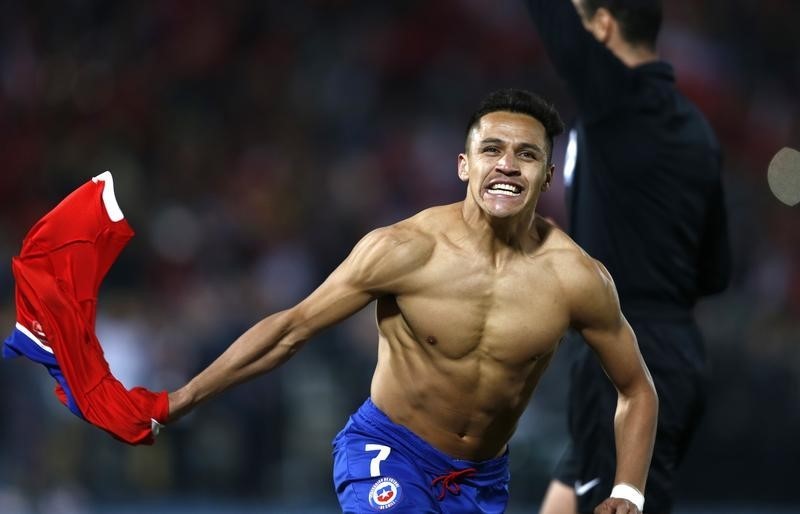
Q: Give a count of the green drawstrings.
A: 0